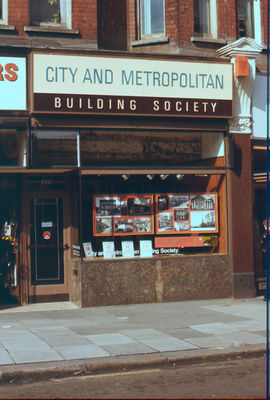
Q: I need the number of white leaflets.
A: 4